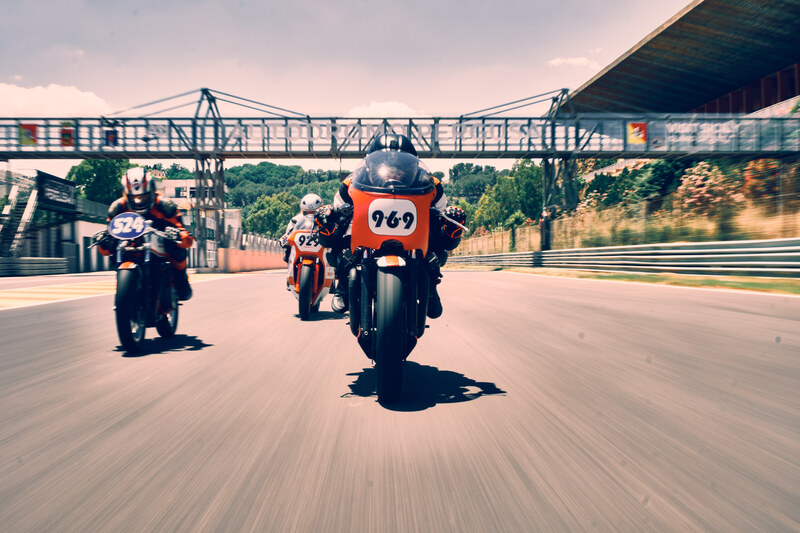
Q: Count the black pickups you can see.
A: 0